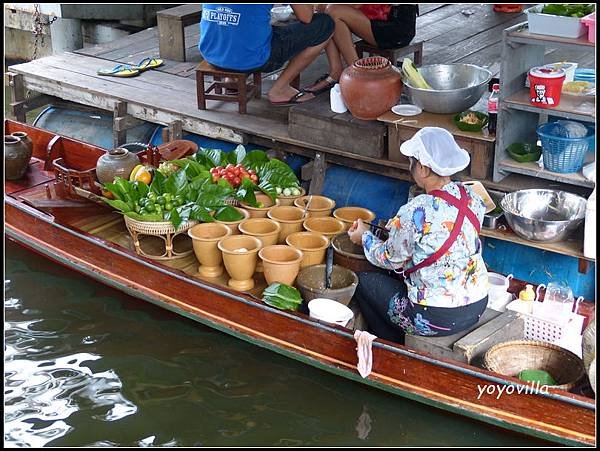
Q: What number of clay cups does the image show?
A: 12